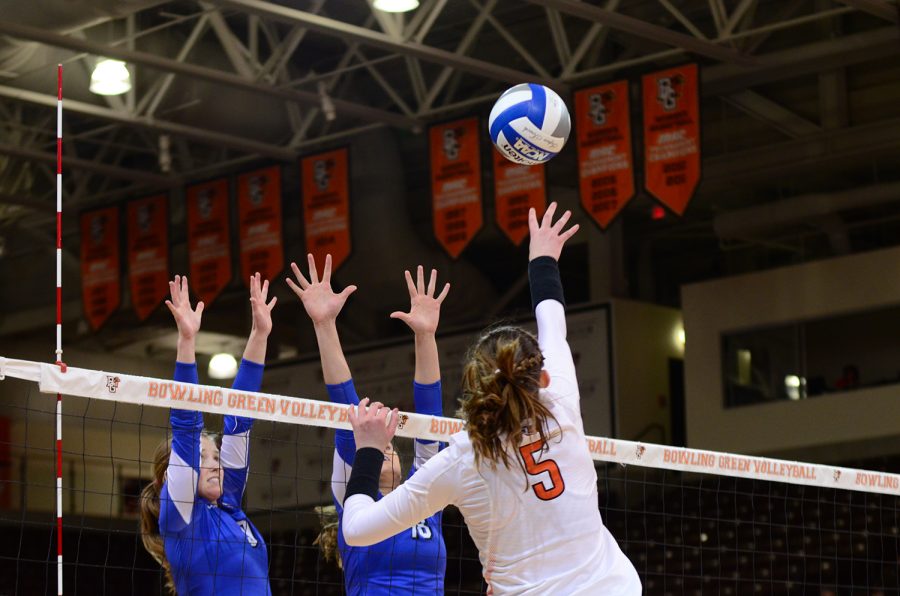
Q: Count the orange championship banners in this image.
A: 9